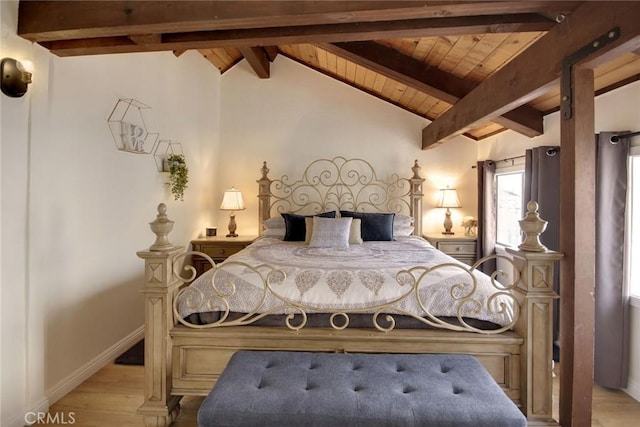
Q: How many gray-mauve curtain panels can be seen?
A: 3